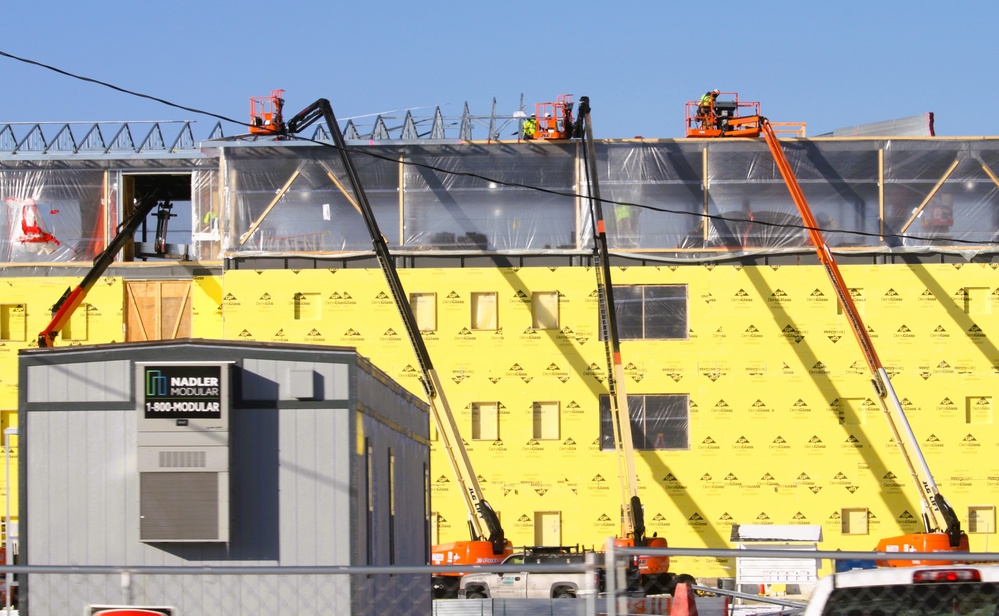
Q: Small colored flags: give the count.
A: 0